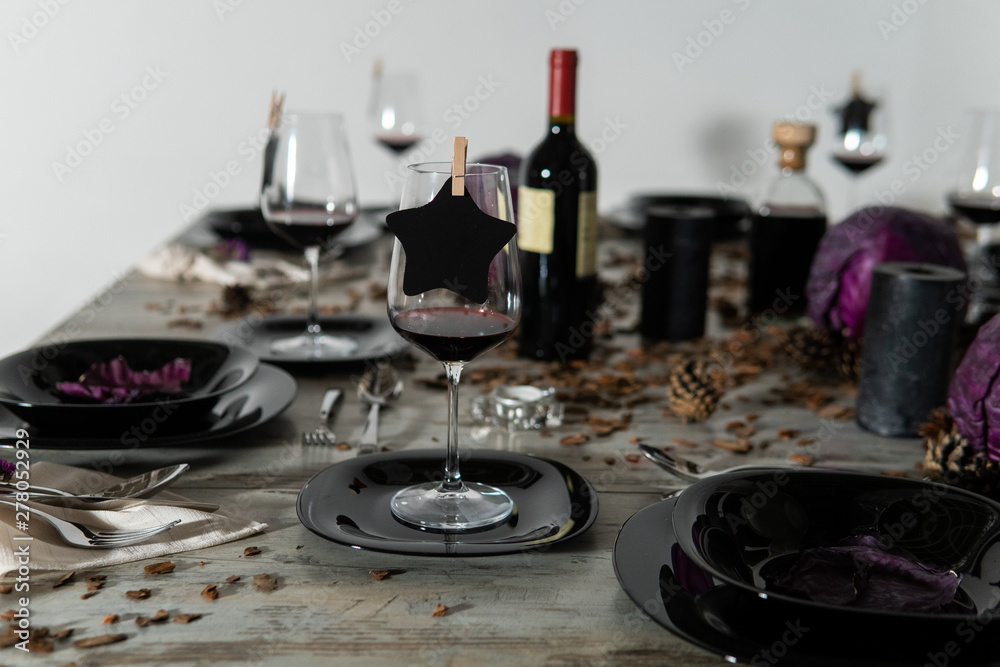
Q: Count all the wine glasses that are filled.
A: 5